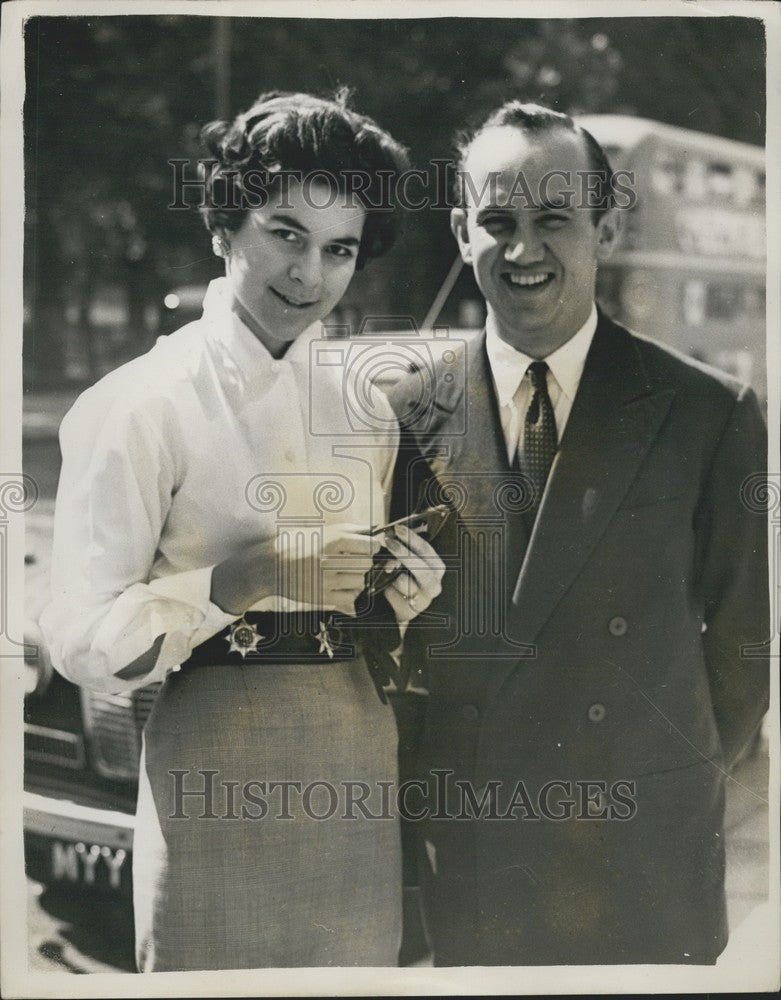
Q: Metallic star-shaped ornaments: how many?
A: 2